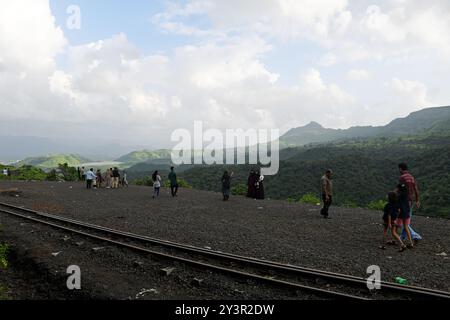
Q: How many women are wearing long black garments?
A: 2